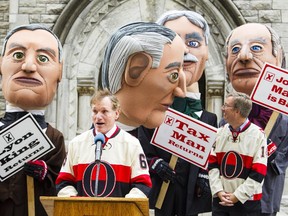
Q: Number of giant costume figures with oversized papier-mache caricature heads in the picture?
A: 4